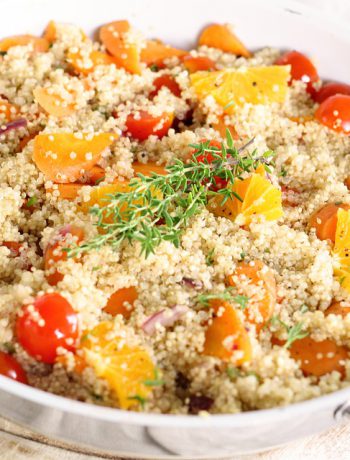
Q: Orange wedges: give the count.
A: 5